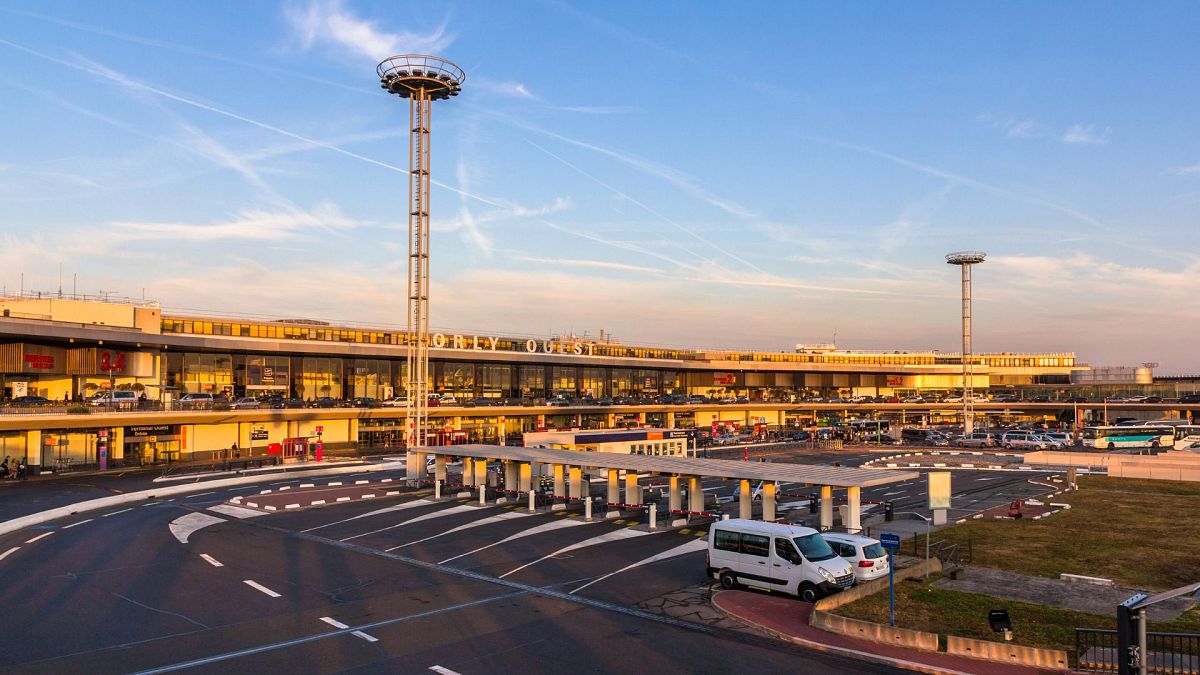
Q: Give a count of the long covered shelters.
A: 1